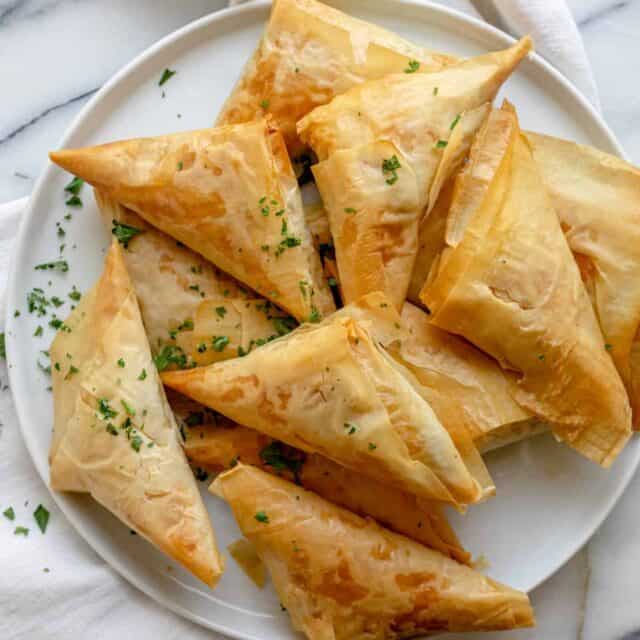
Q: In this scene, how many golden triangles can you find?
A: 11